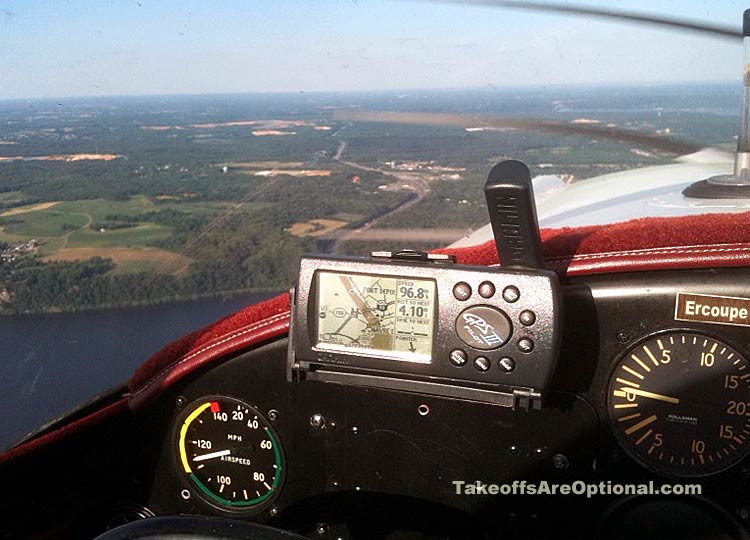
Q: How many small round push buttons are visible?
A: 8